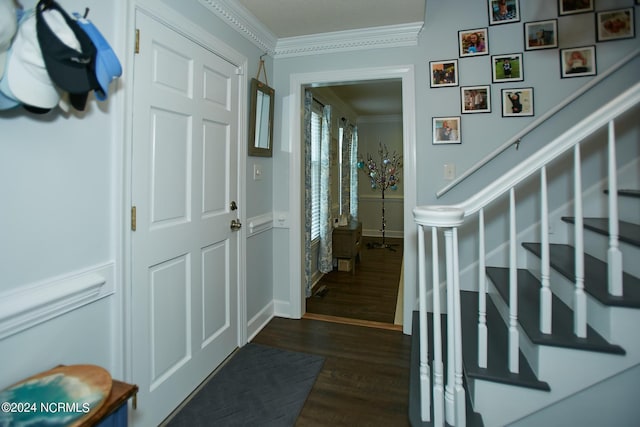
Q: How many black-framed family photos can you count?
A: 11